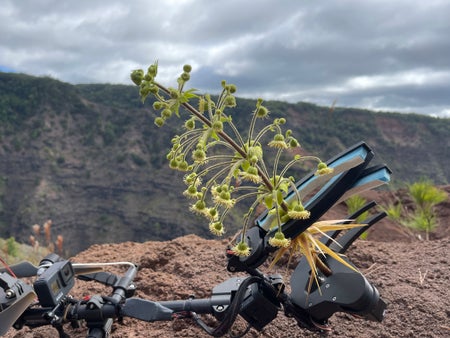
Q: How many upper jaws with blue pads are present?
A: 2